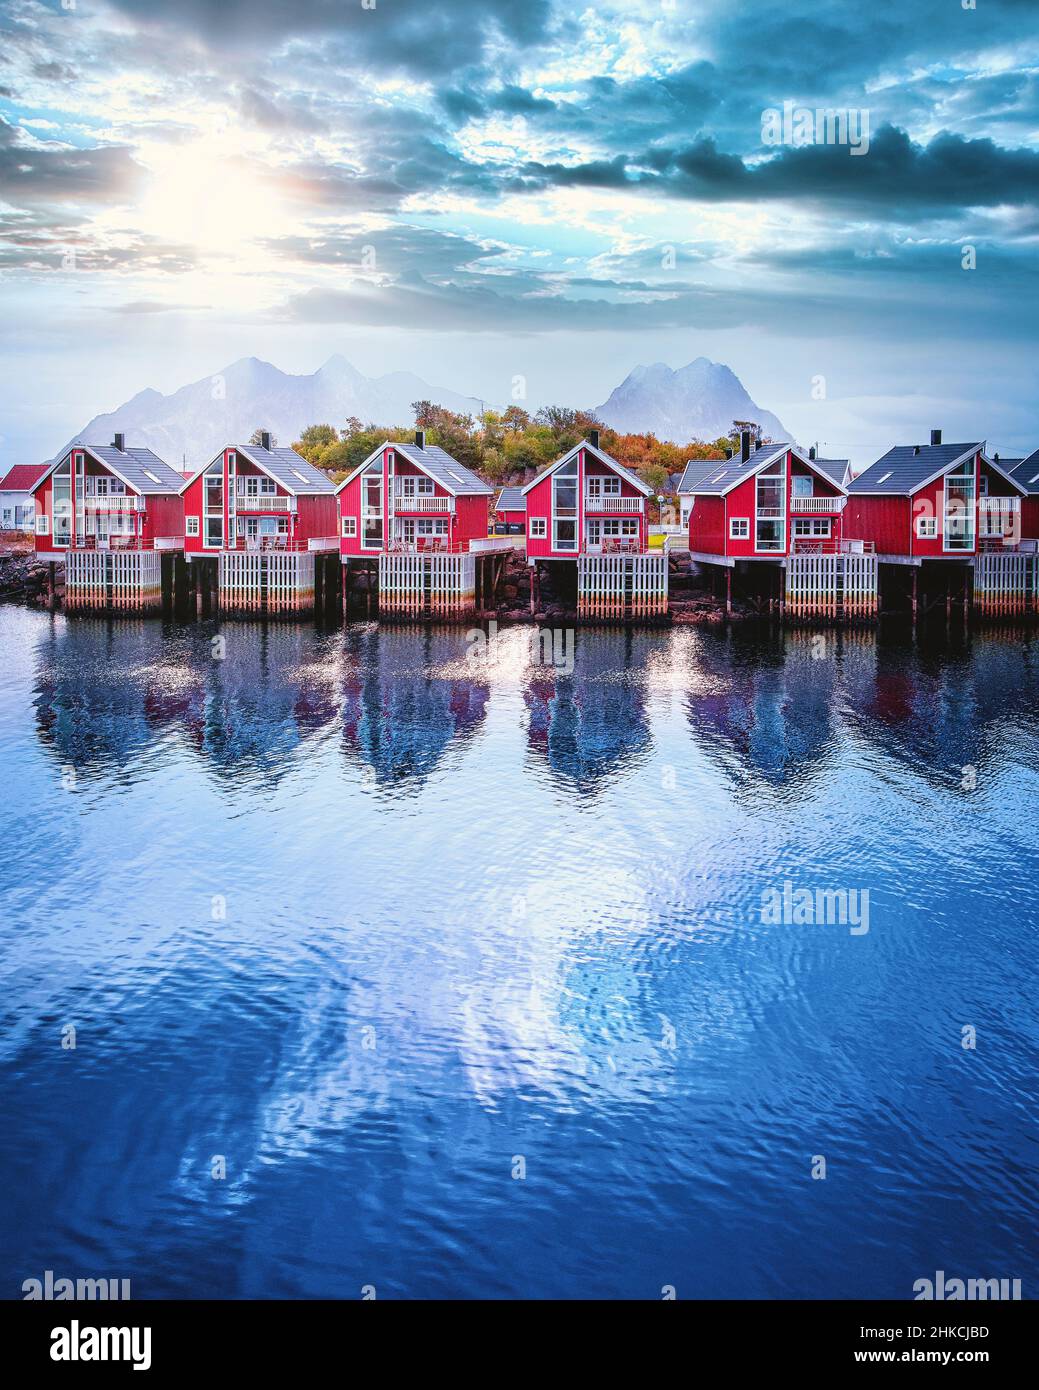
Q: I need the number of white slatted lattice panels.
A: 6